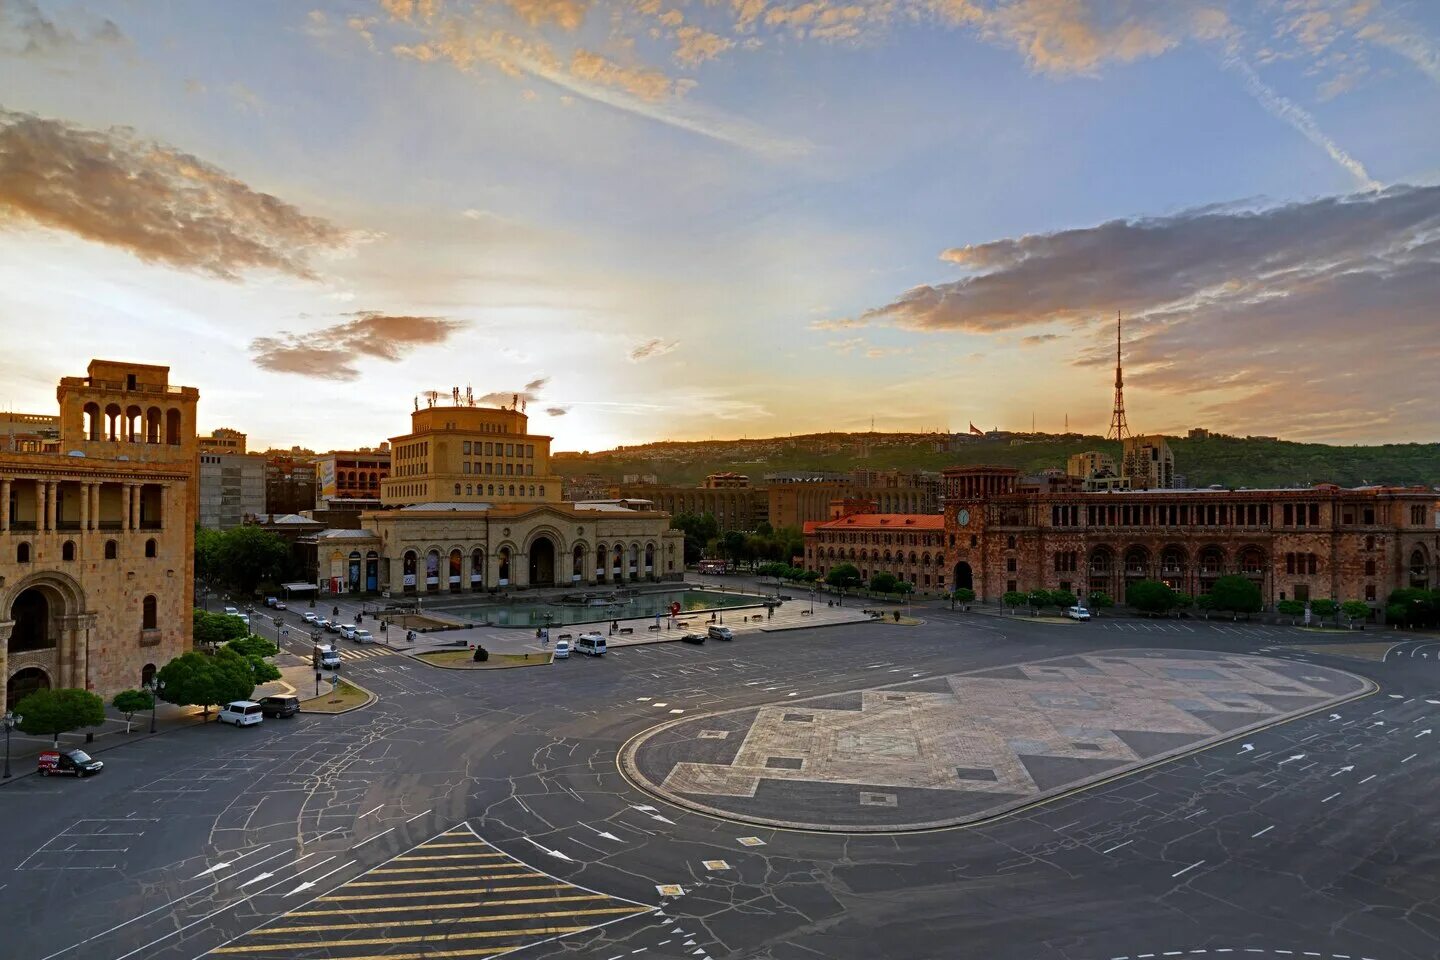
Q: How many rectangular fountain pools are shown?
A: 1